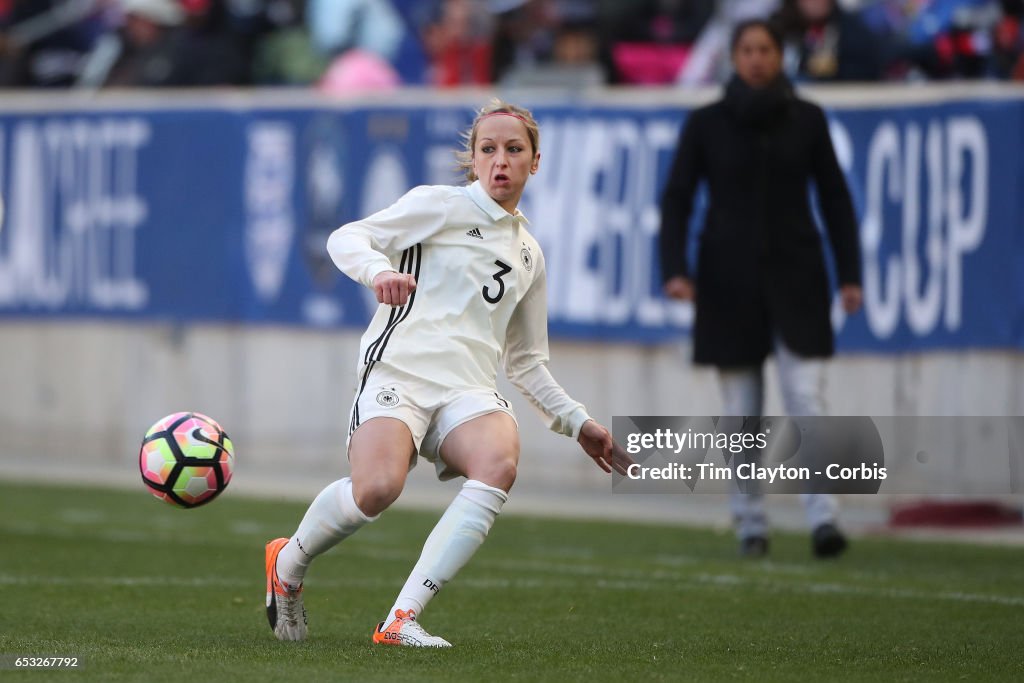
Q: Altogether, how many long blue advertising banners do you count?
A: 1